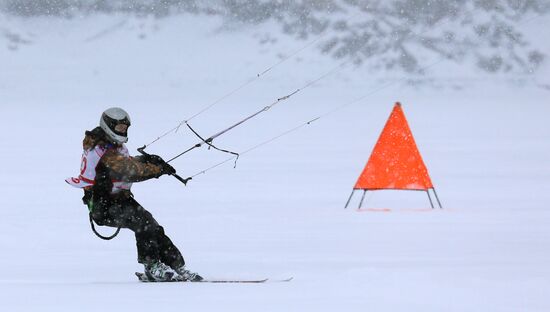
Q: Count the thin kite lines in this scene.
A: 3